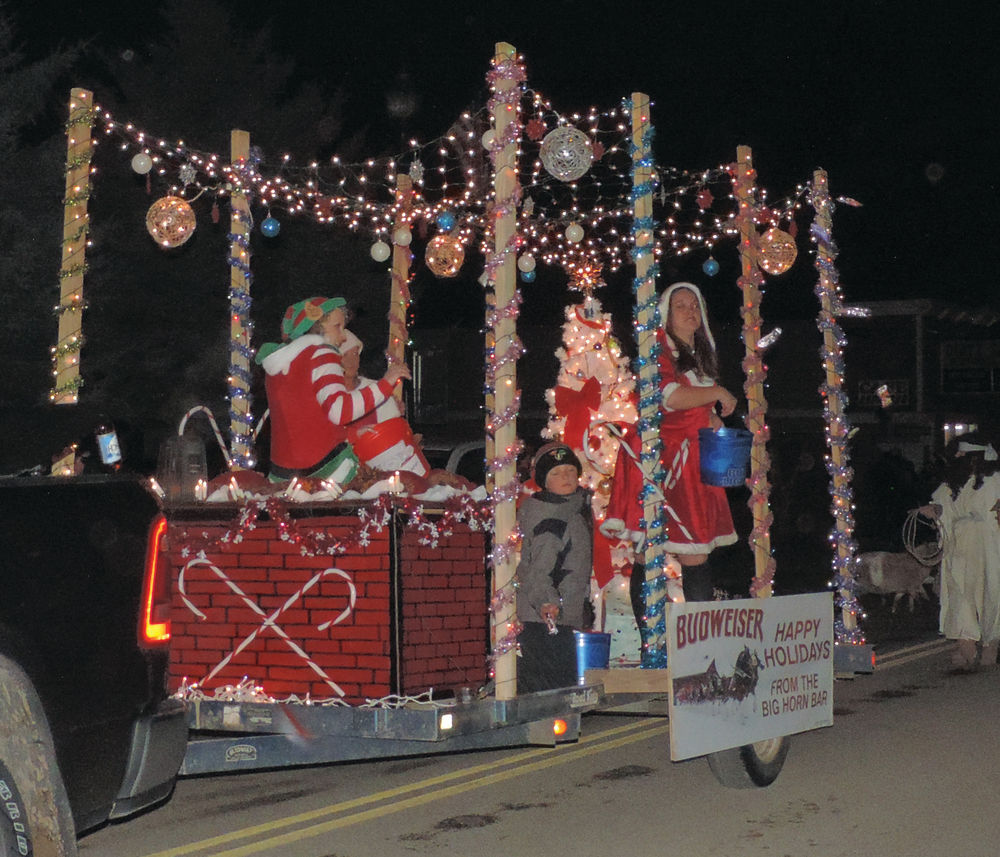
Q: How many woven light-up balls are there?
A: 4